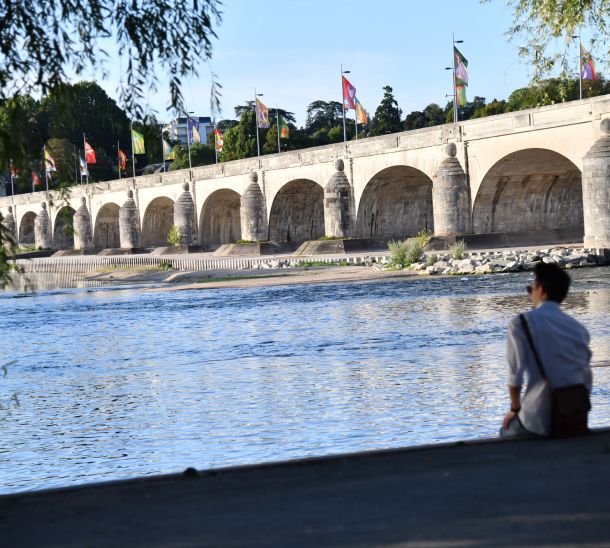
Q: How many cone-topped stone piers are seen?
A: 9